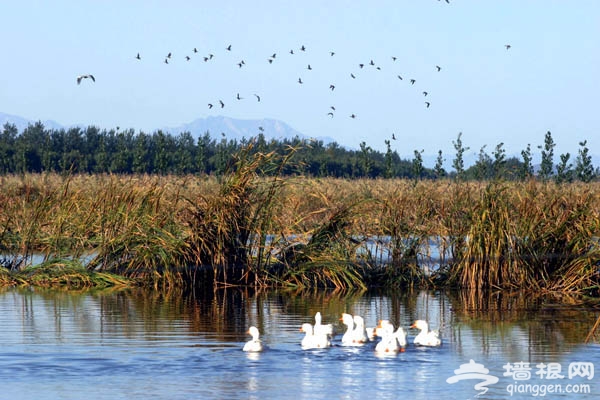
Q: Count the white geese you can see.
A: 8